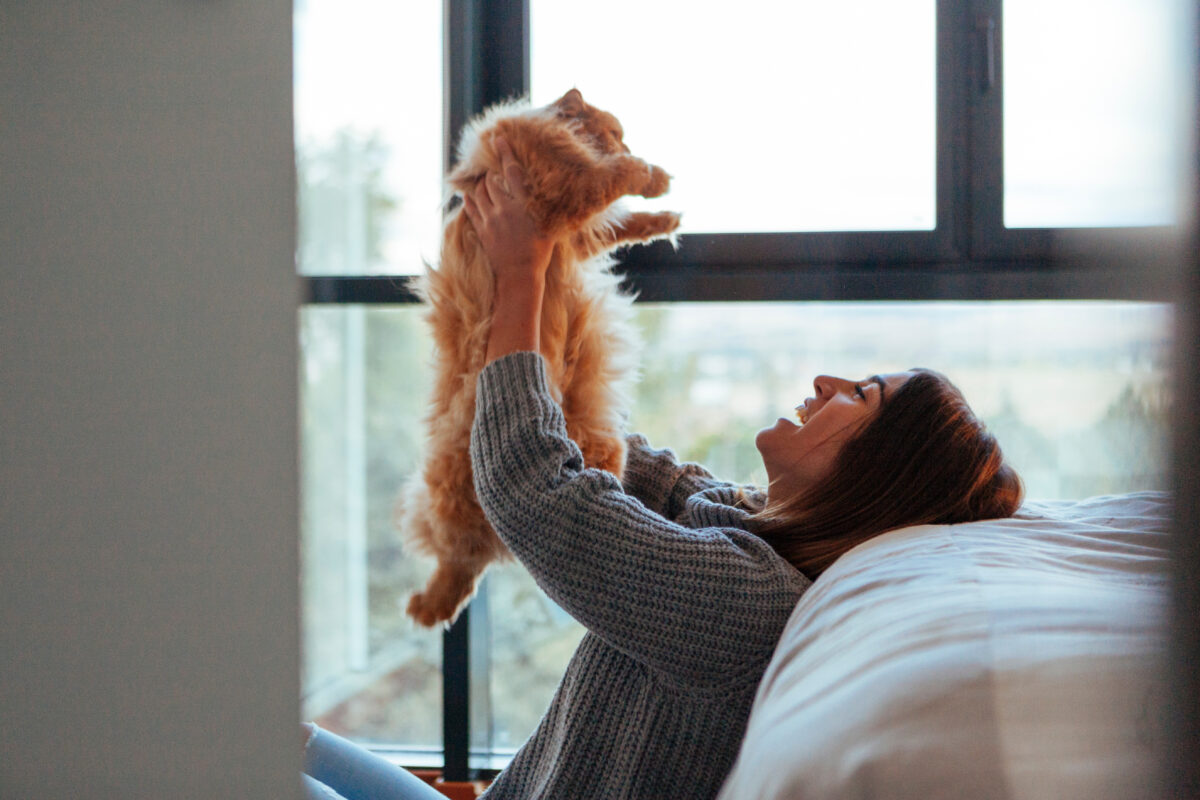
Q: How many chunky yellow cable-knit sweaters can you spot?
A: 0